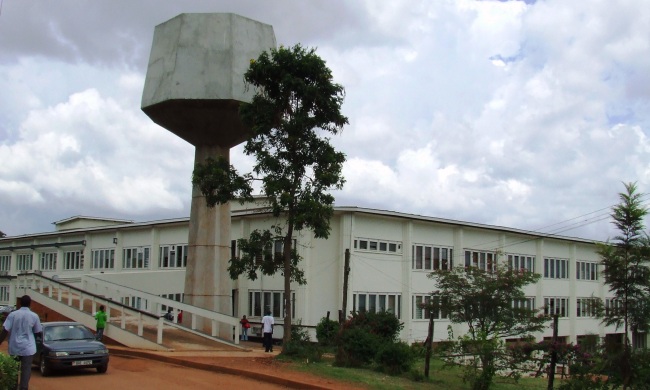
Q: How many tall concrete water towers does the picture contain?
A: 1